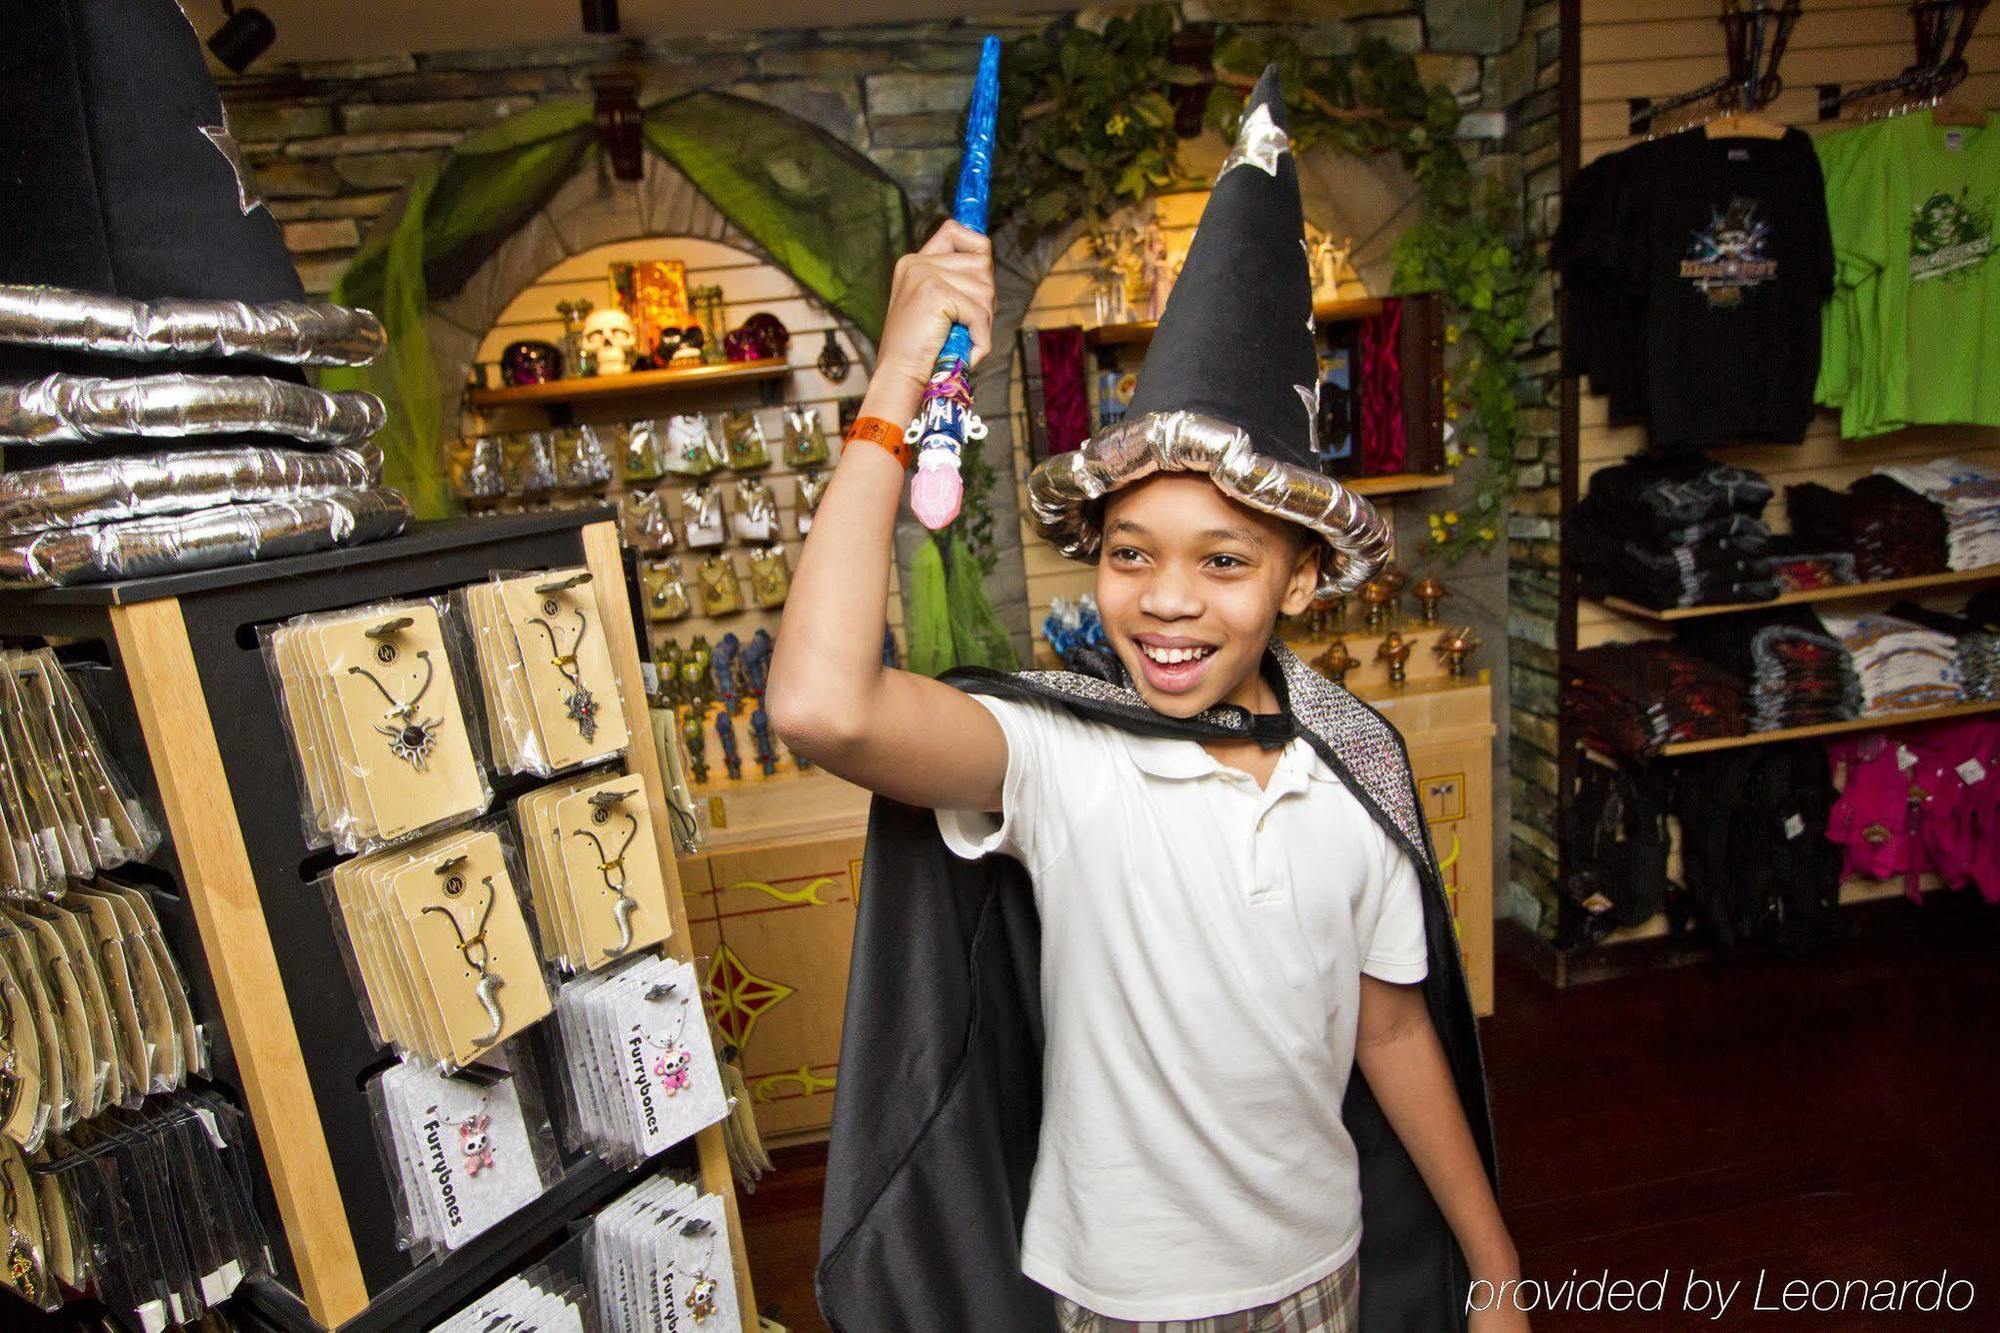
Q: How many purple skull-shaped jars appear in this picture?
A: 3